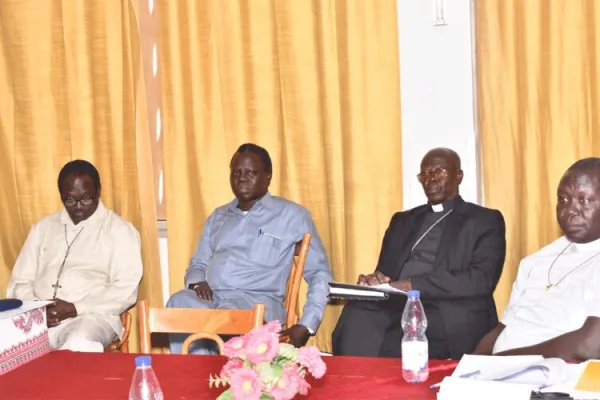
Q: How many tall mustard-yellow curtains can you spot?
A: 3